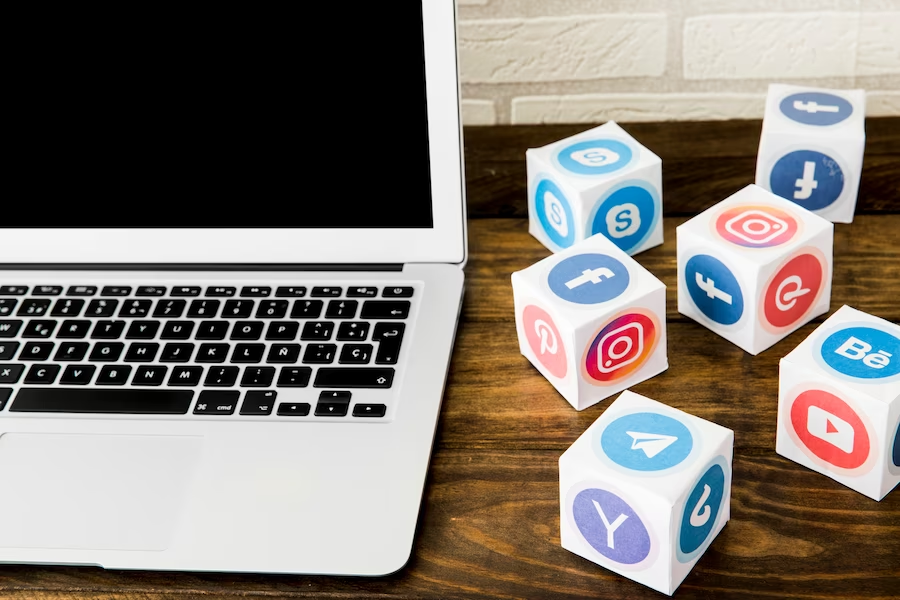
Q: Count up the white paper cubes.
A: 6